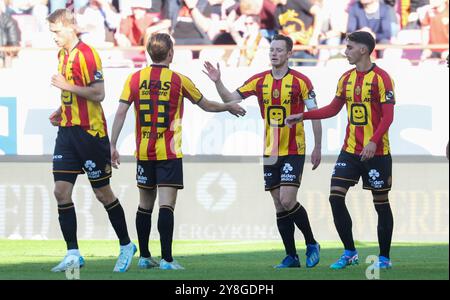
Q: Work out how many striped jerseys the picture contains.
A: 4